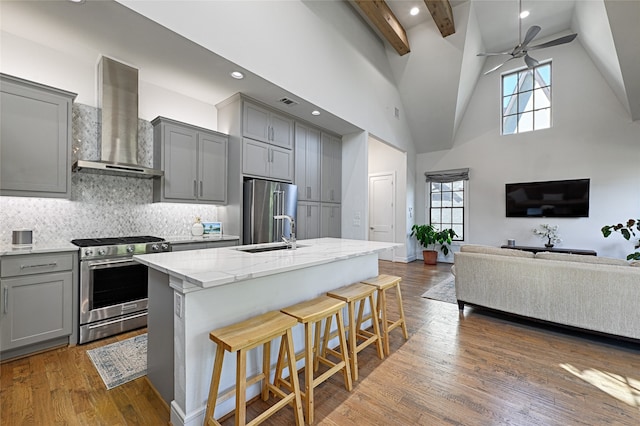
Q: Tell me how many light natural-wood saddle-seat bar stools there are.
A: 4